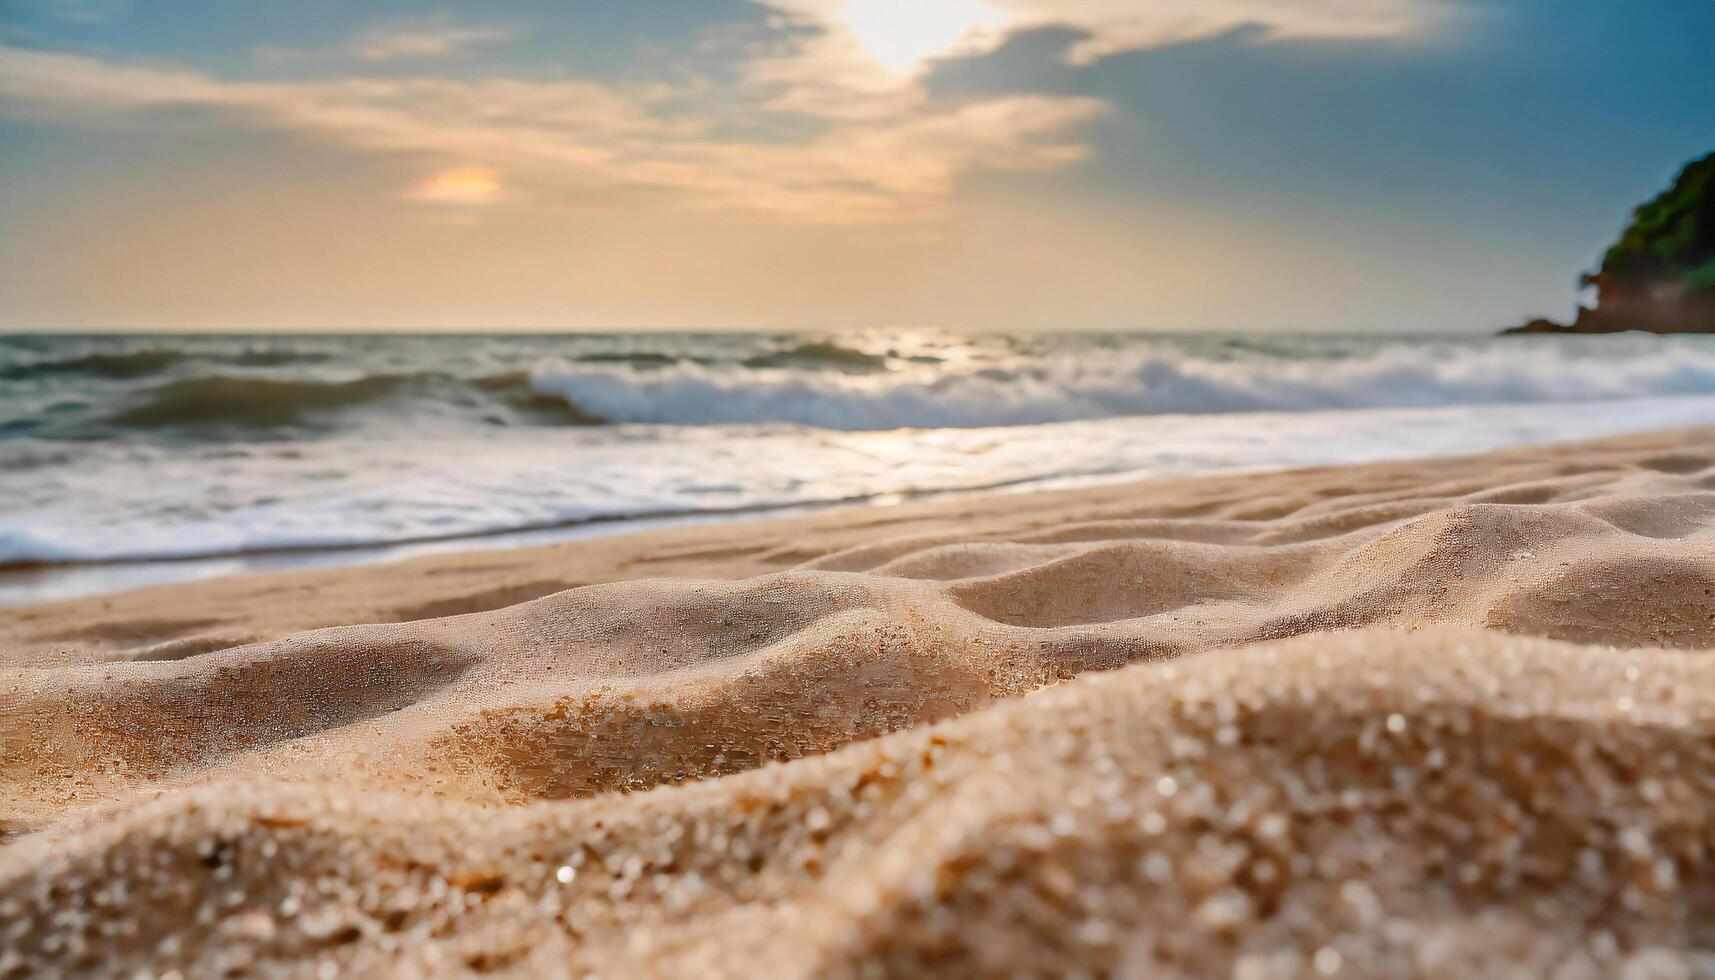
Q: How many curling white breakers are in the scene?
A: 1